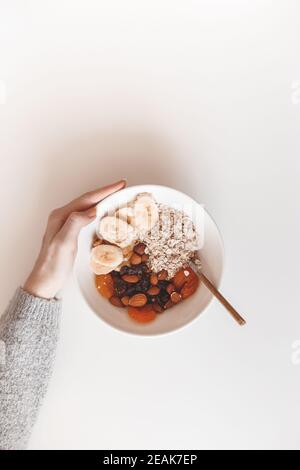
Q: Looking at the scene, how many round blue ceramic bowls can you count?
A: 0